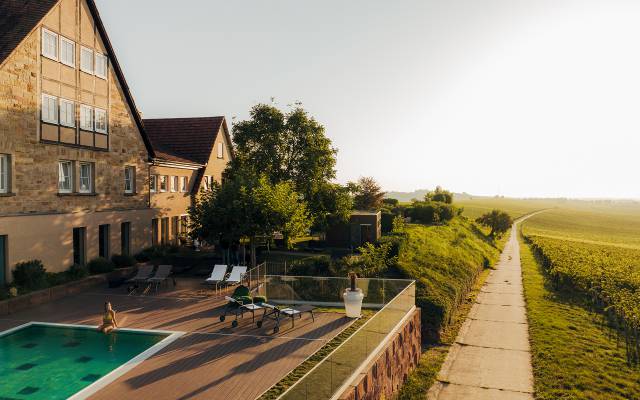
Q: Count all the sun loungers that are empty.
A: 6